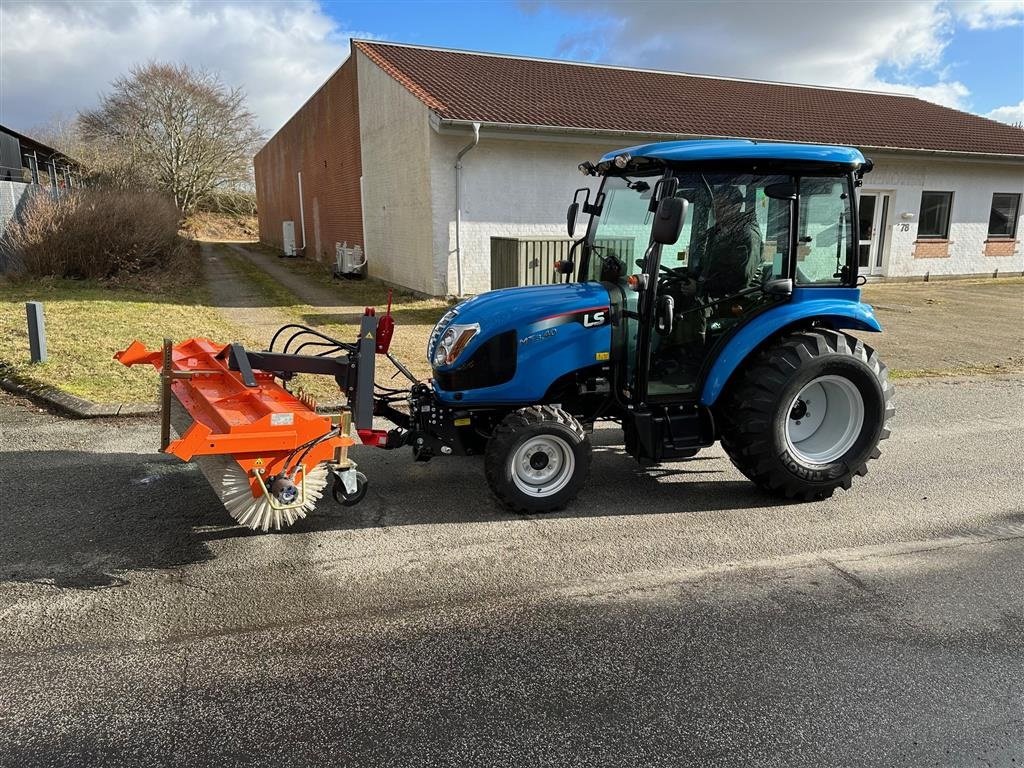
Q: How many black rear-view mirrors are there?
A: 2